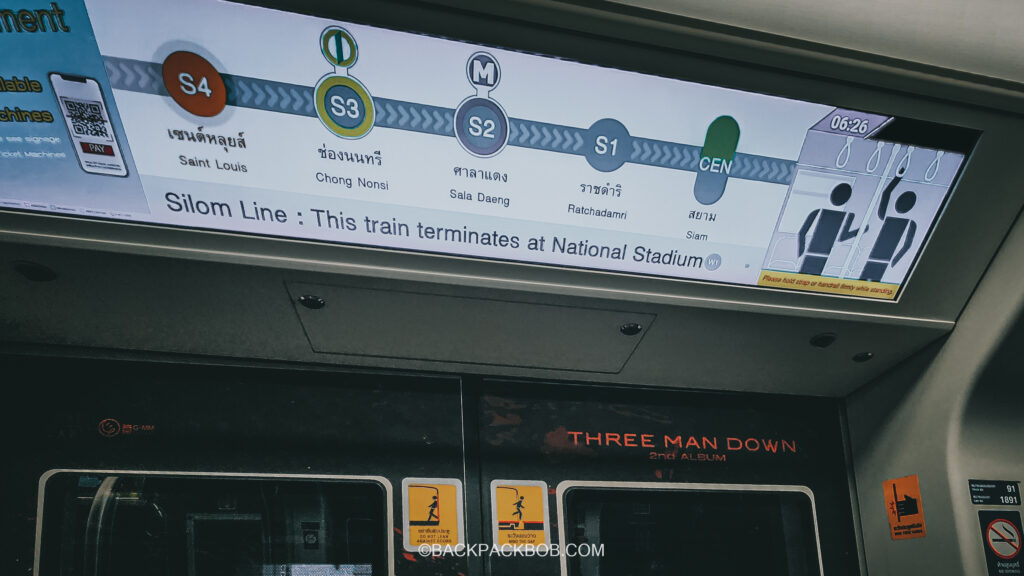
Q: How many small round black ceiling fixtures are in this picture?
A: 5